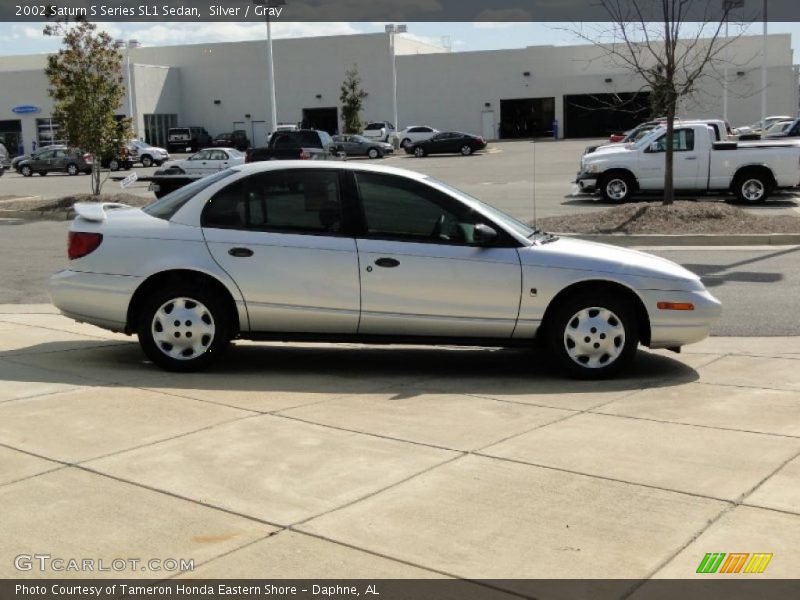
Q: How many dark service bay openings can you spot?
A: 3